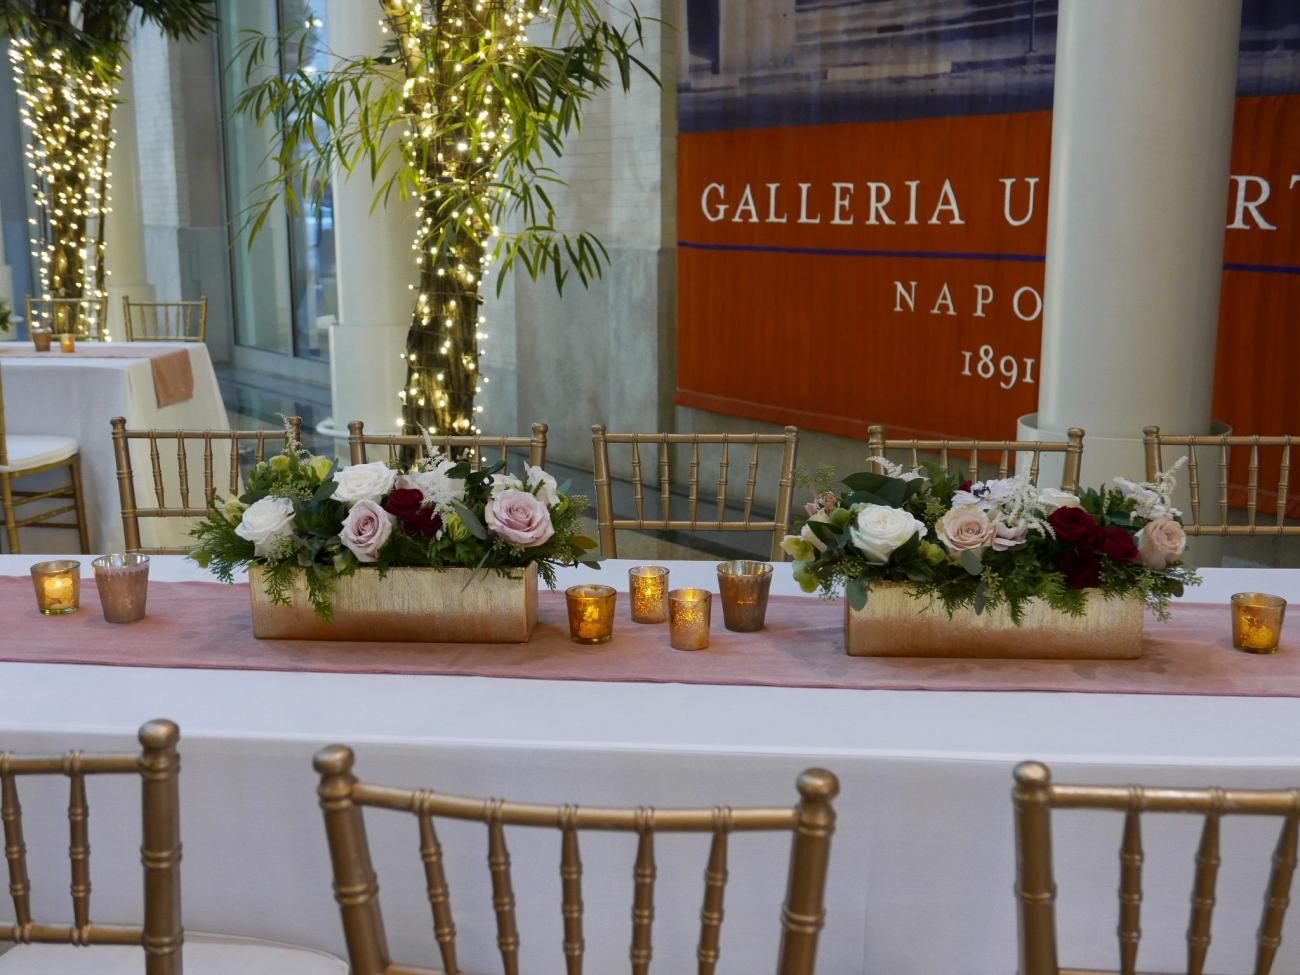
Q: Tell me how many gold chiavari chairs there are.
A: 11